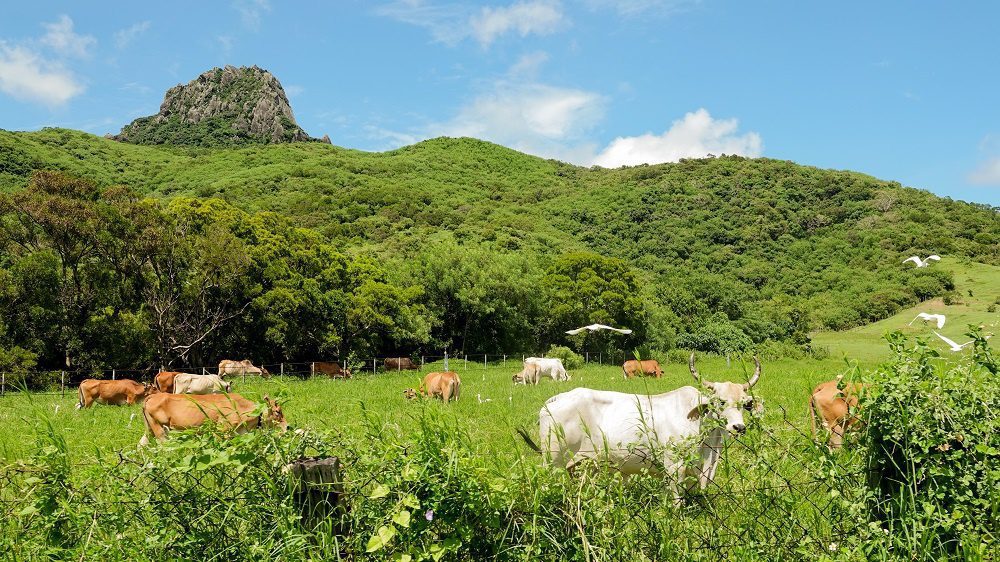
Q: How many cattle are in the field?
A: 13